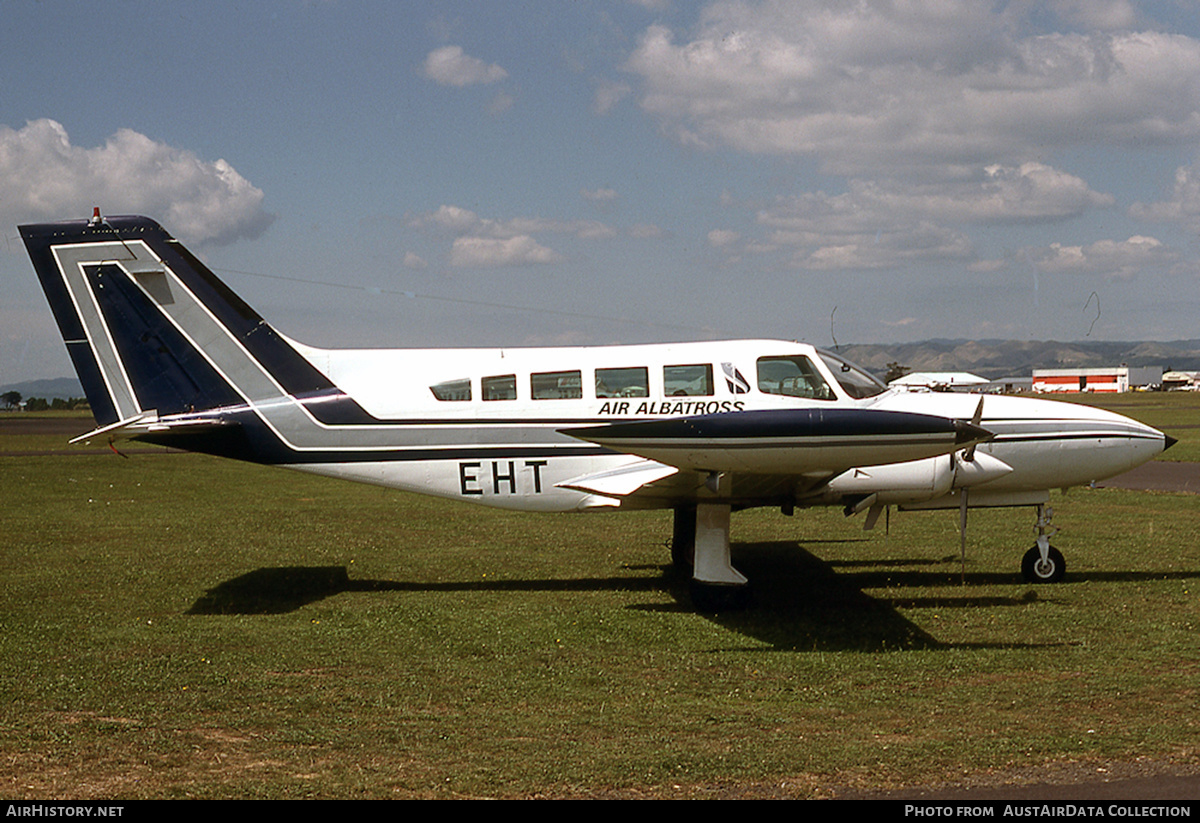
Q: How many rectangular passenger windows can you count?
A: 4